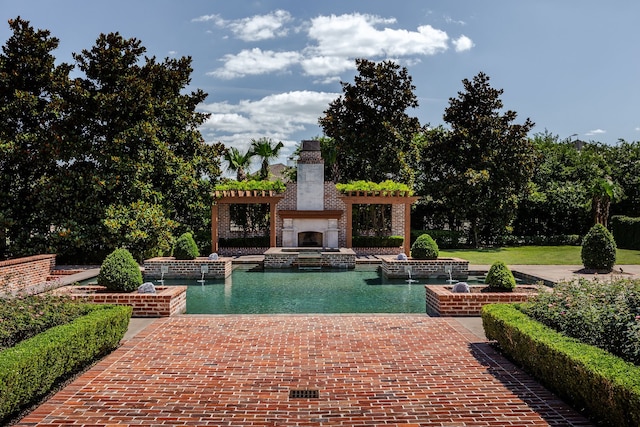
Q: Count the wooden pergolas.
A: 2